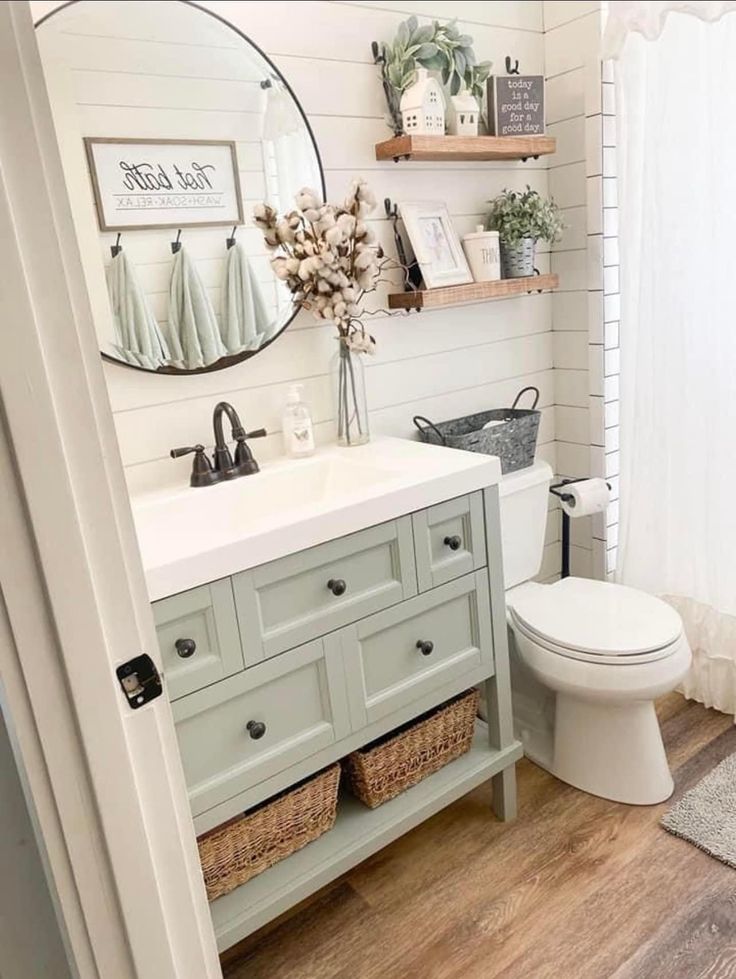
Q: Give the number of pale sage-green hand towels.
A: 3